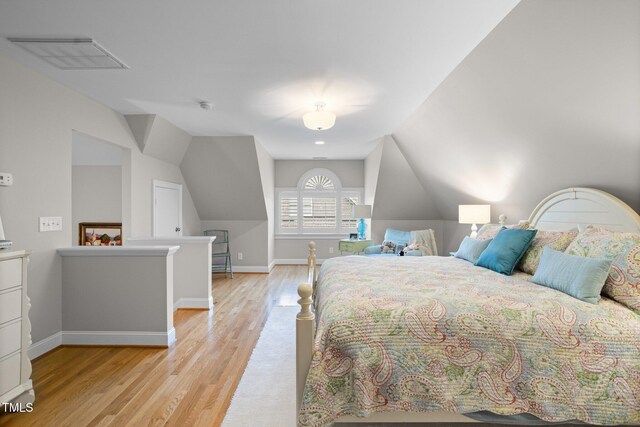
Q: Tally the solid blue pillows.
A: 3